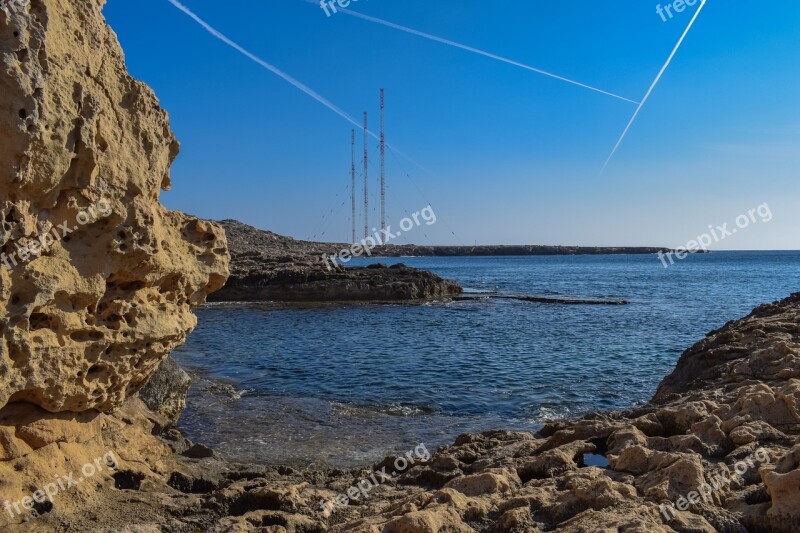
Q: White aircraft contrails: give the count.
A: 3